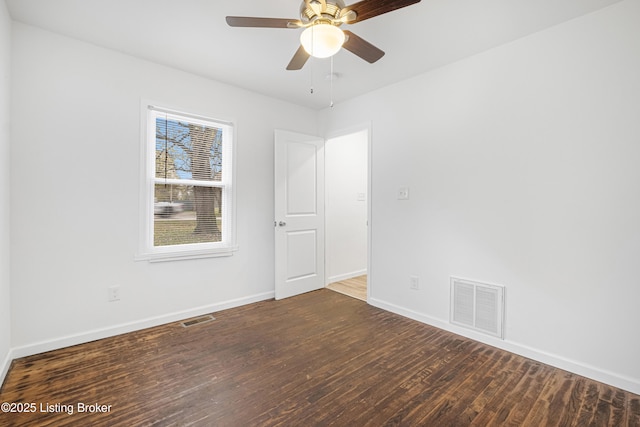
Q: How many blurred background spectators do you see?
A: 0